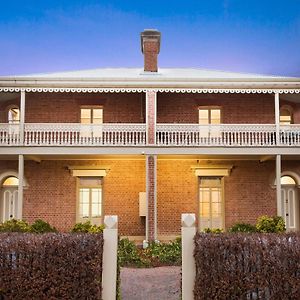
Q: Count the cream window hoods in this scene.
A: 2